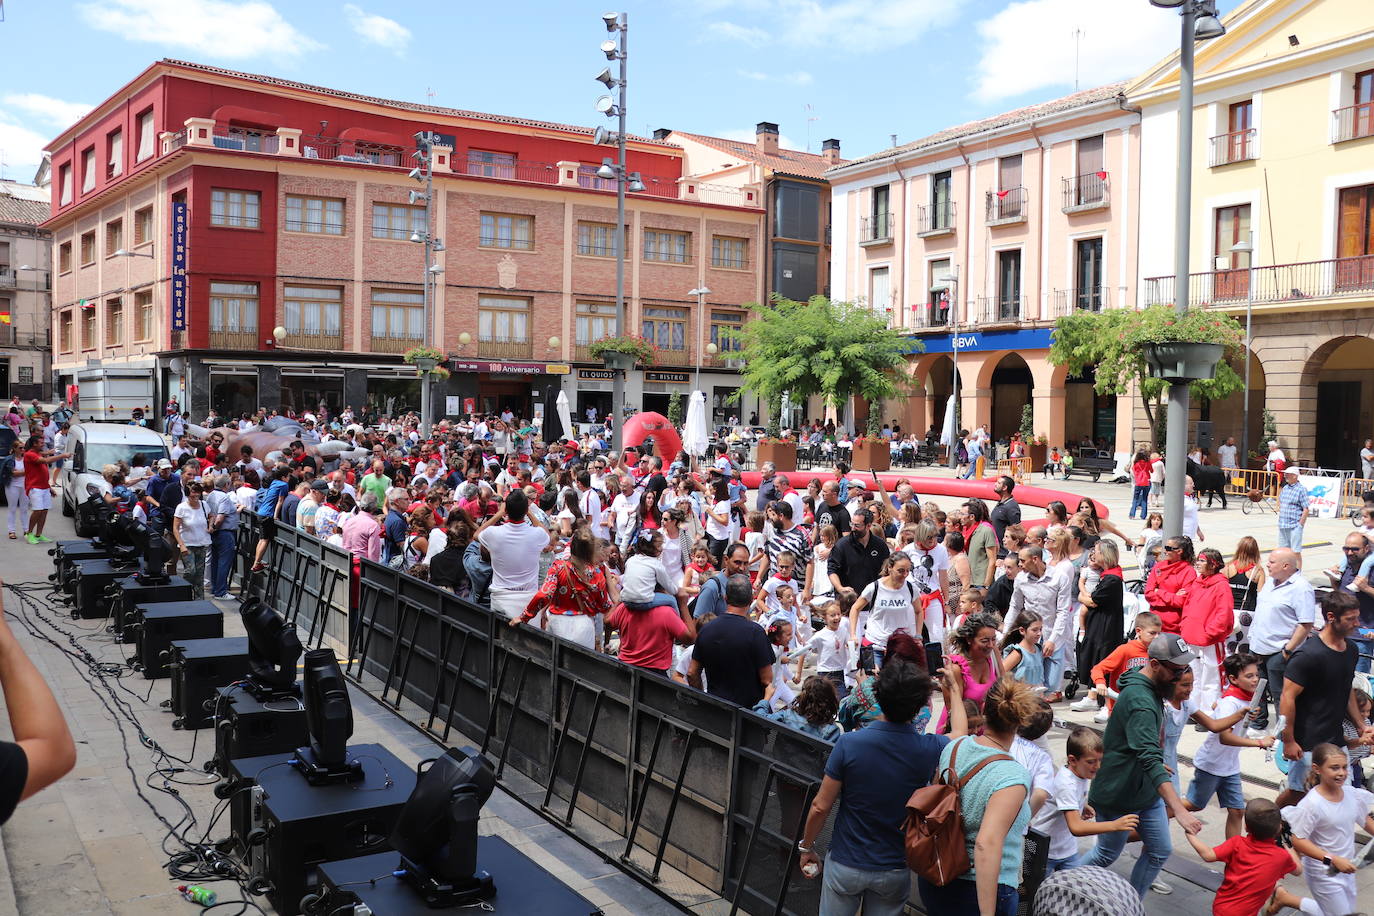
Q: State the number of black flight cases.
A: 8